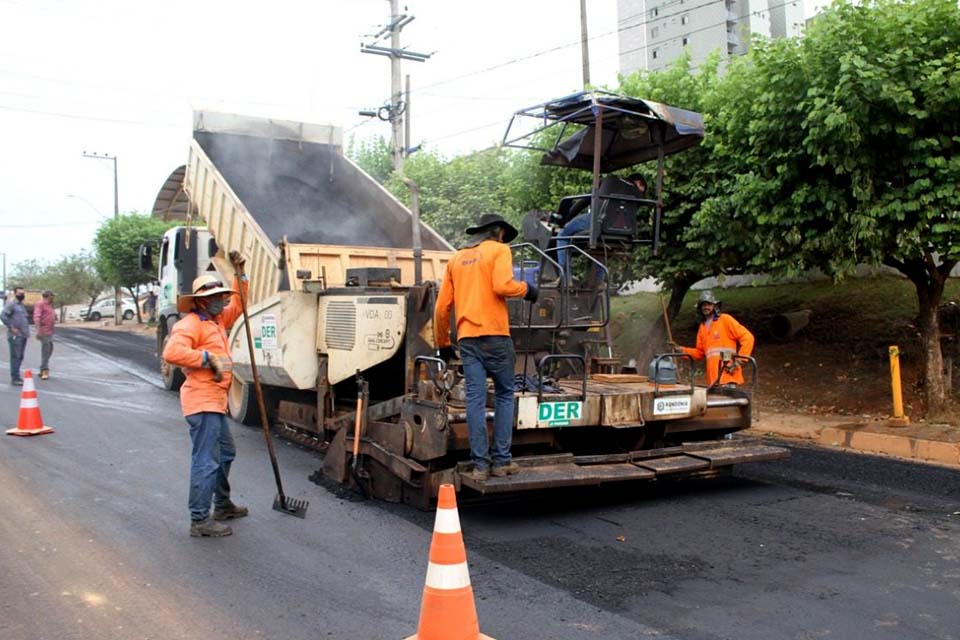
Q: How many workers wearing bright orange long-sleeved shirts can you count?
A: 3